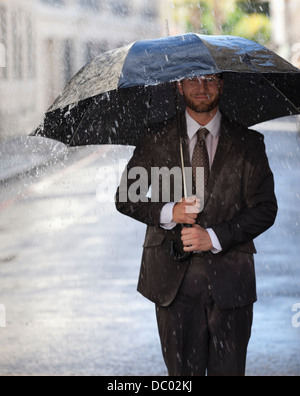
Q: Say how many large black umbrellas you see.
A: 1